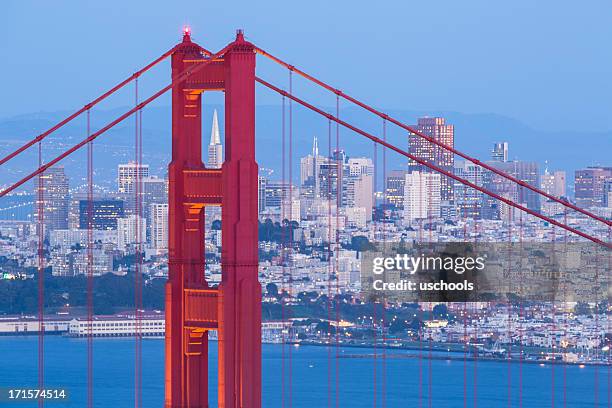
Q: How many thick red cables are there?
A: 4